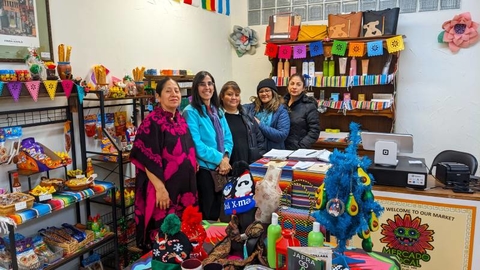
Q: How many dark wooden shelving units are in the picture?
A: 1